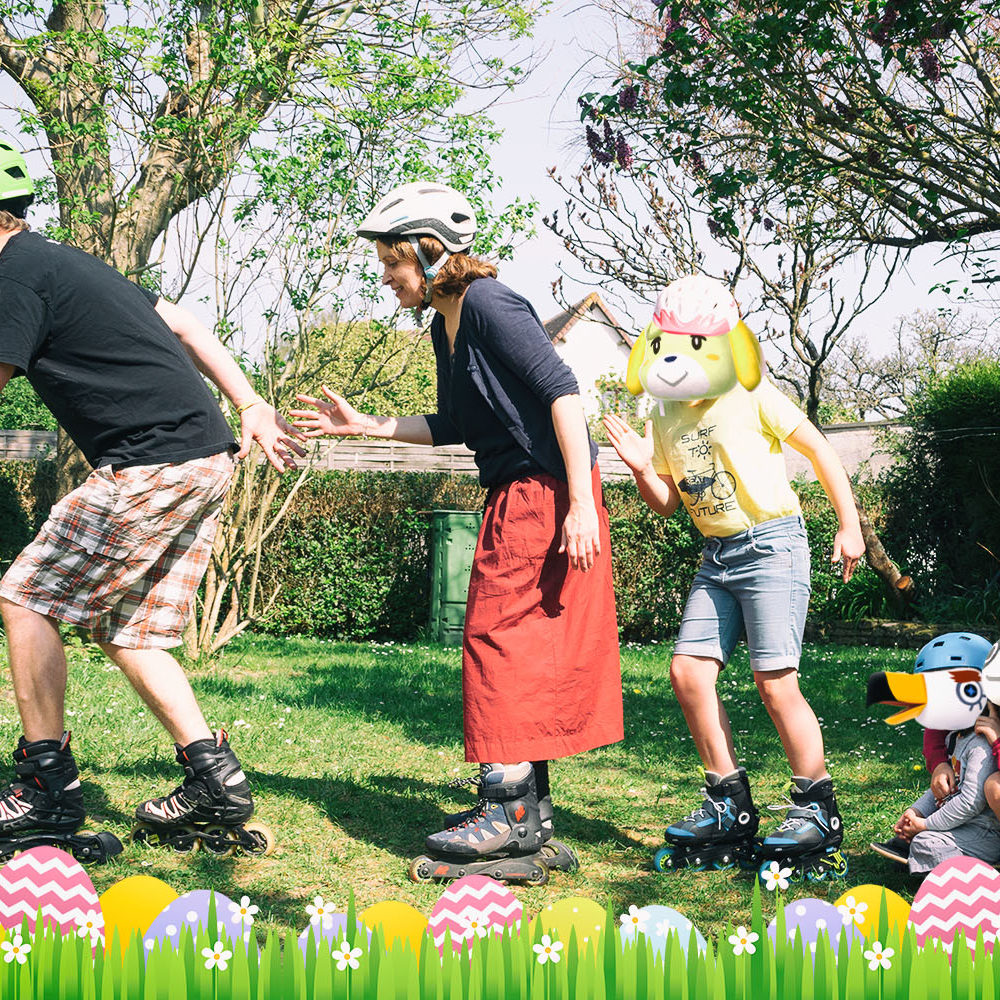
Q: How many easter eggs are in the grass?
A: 11